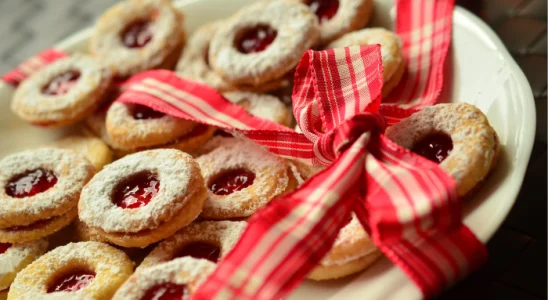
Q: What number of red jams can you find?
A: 13